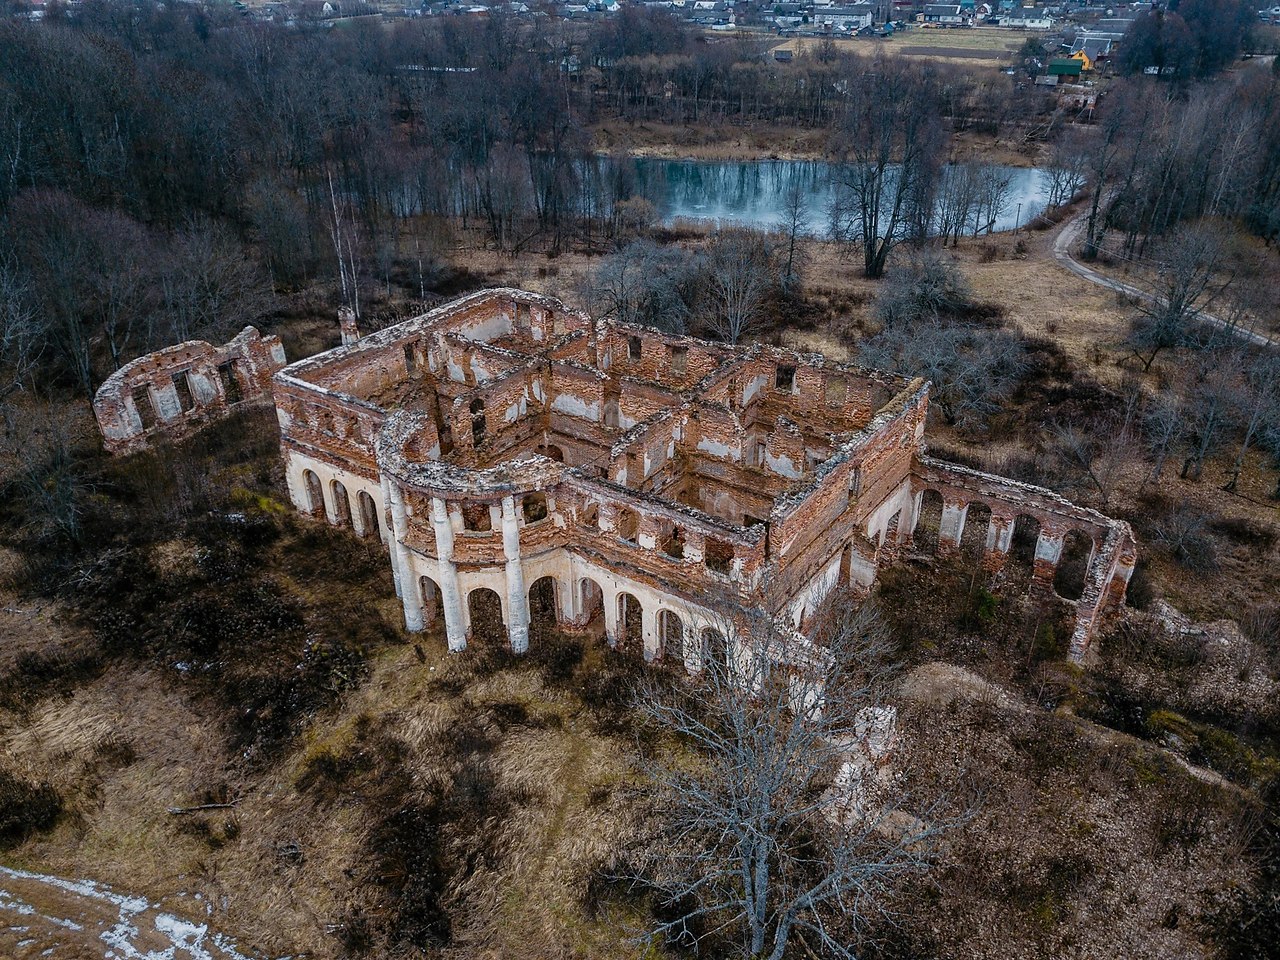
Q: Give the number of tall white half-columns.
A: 4